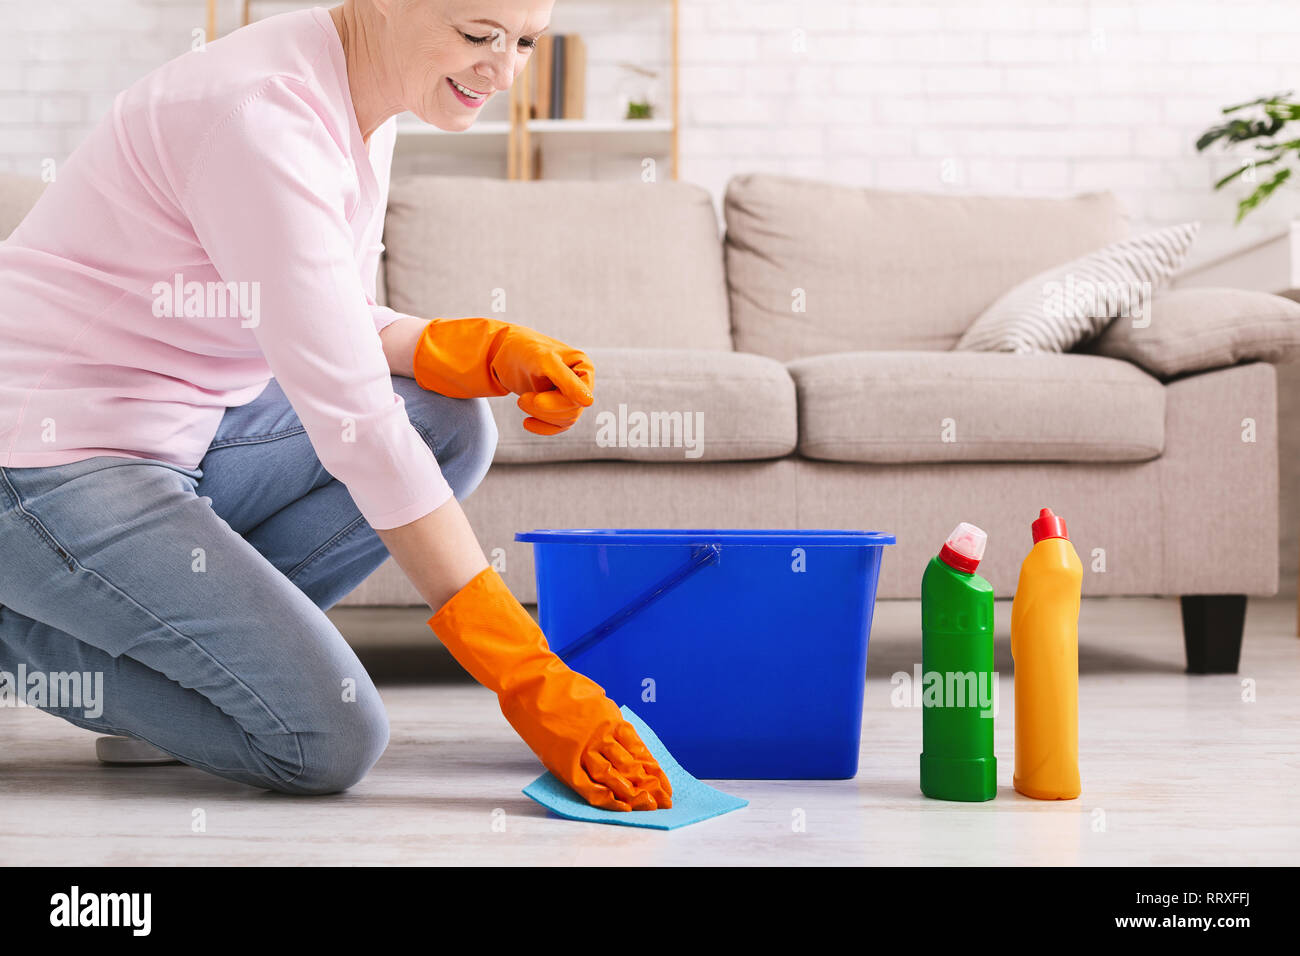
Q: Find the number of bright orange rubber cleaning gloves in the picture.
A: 2